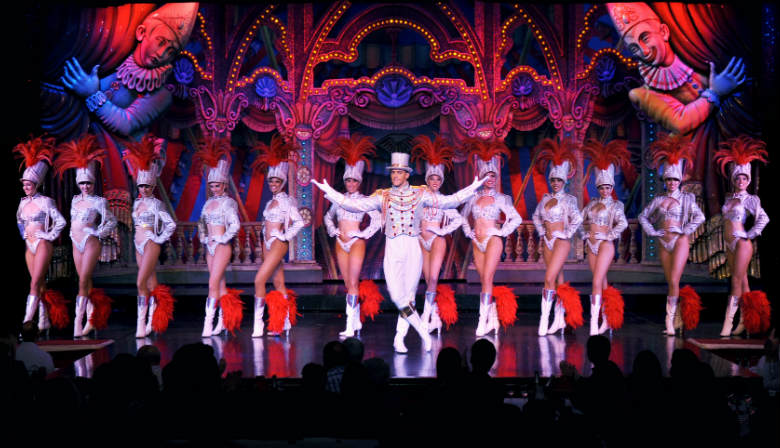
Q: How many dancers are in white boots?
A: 13